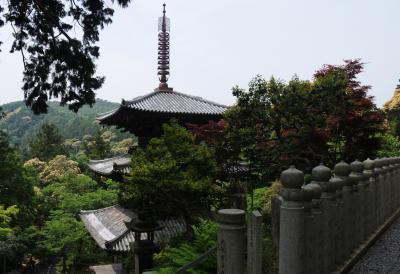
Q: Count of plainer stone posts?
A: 2